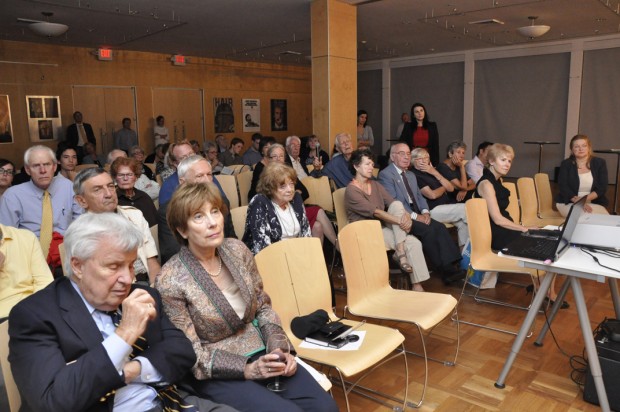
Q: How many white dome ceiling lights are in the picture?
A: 2